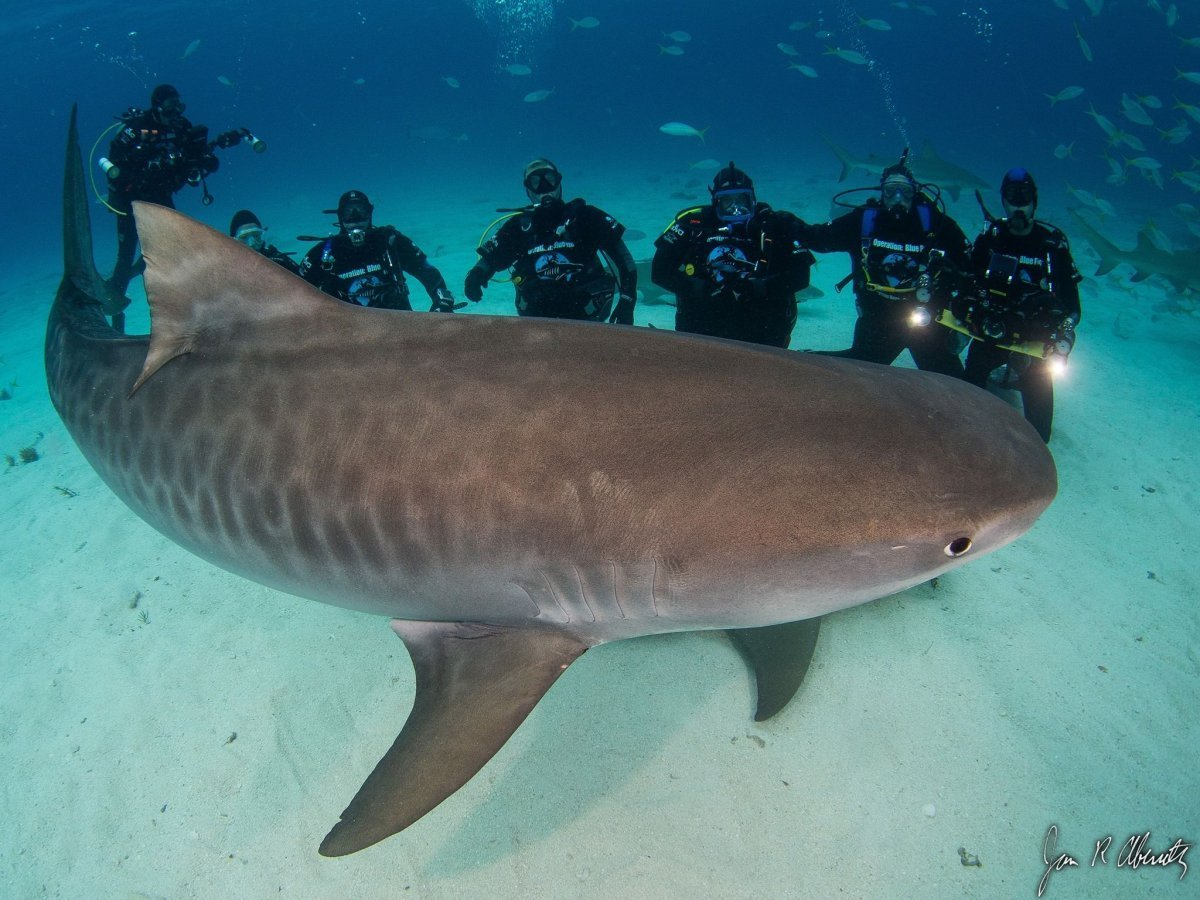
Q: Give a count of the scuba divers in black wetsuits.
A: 7